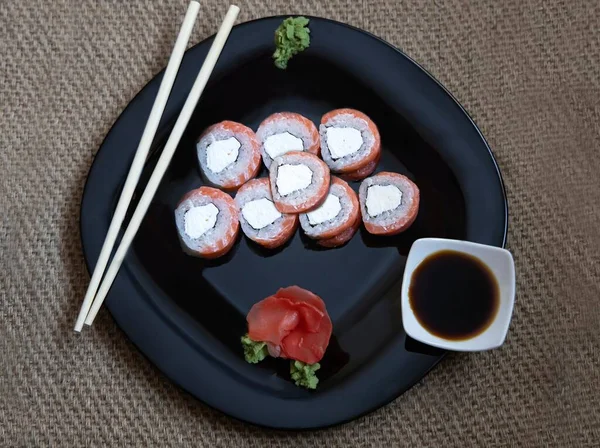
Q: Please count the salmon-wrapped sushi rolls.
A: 8